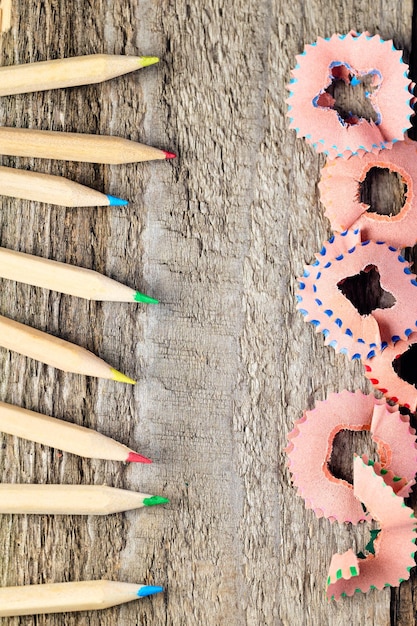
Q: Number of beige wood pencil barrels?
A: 8